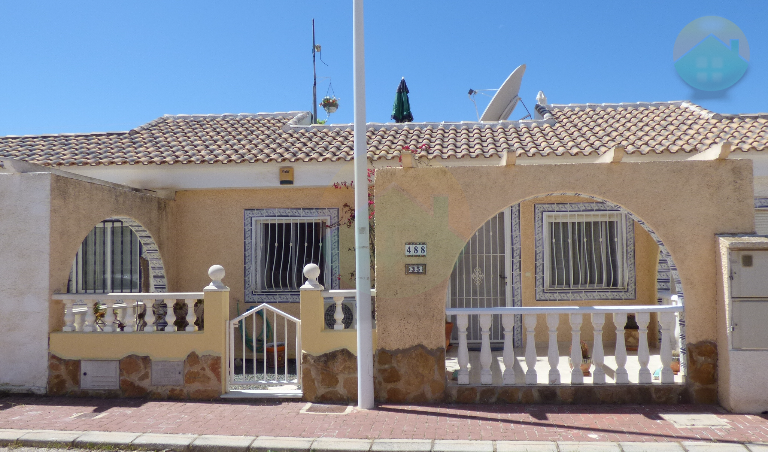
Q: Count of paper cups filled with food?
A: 0